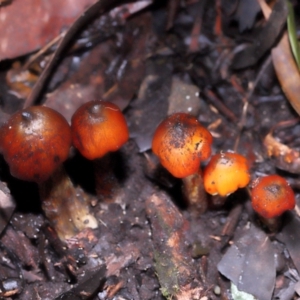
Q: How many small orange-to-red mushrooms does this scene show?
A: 5